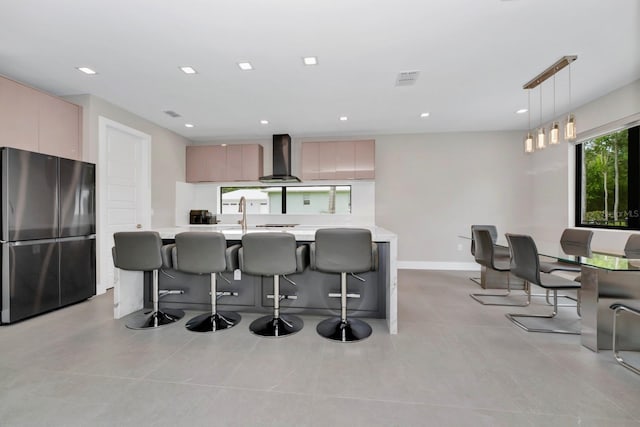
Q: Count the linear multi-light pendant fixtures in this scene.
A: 1